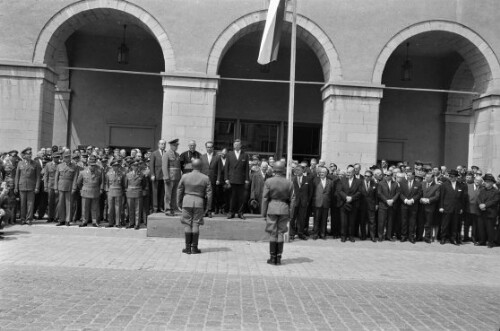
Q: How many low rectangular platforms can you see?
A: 1